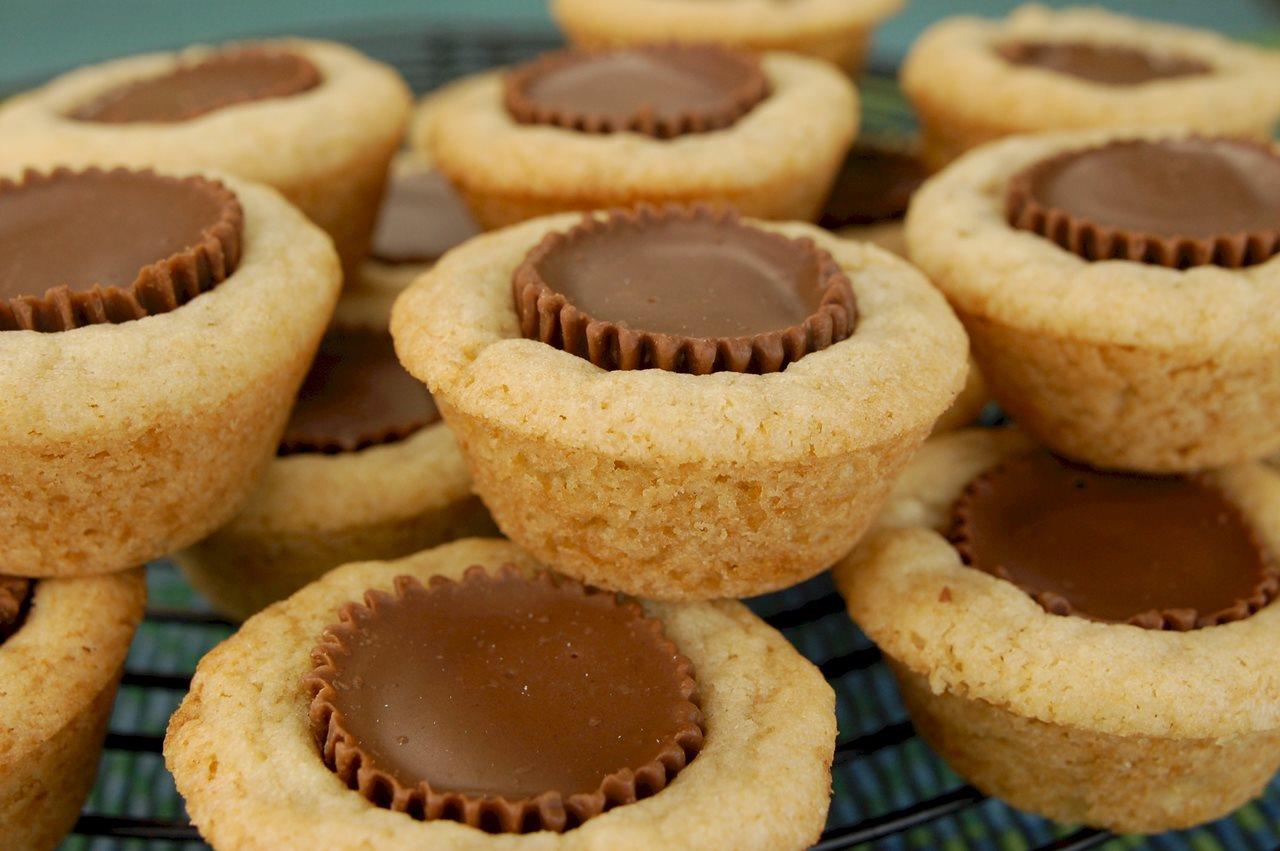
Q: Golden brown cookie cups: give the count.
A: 13